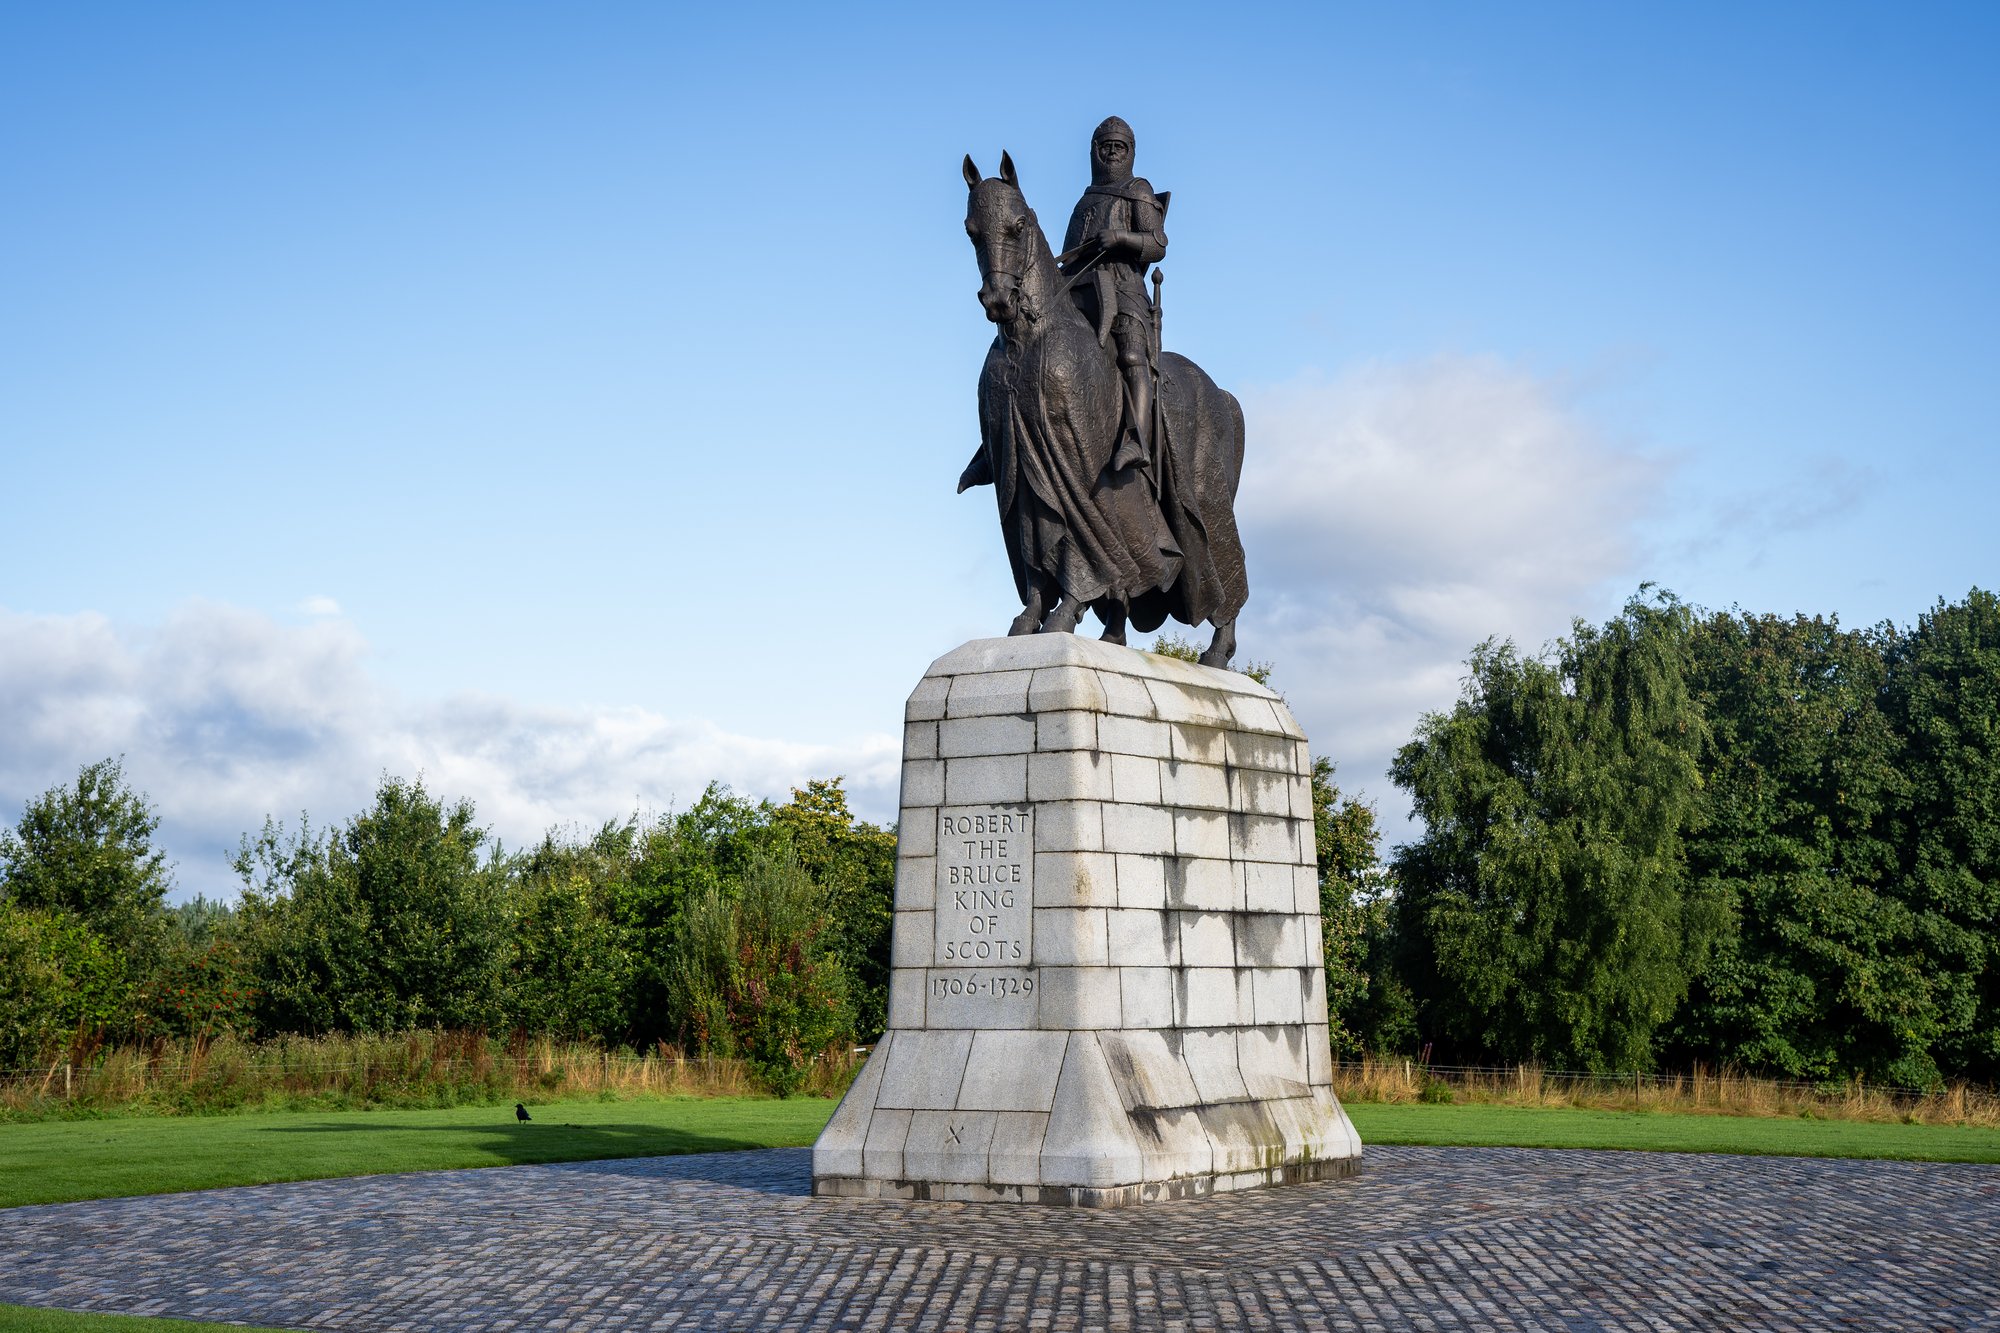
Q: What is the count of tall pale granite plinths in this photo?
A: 1